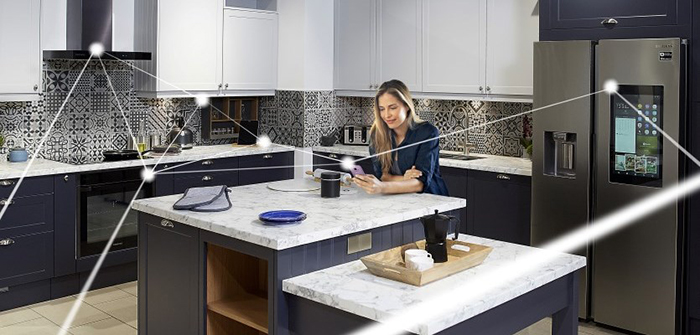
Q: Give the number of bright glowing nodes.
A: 6